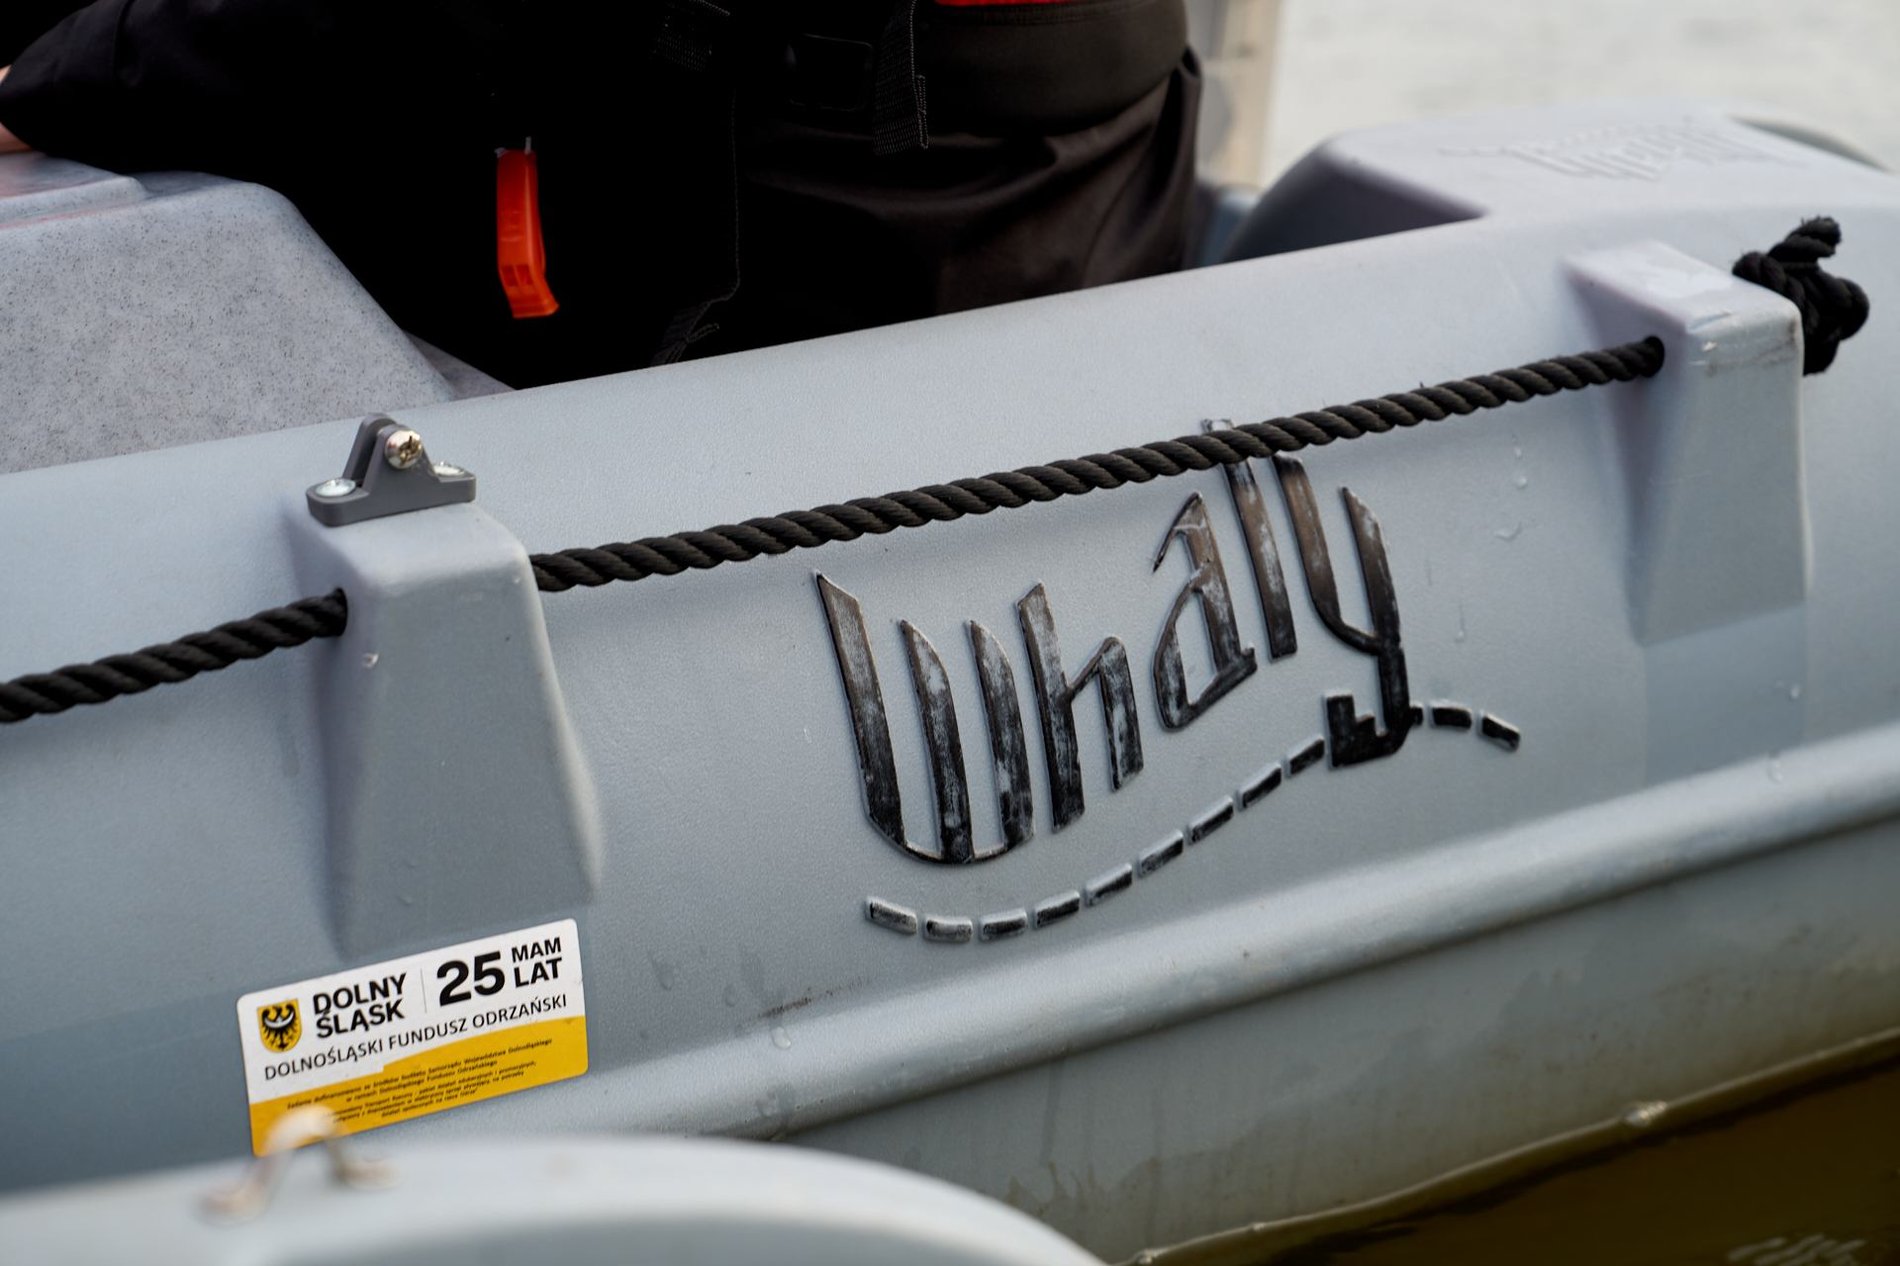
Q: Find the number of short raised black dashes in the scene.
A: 11